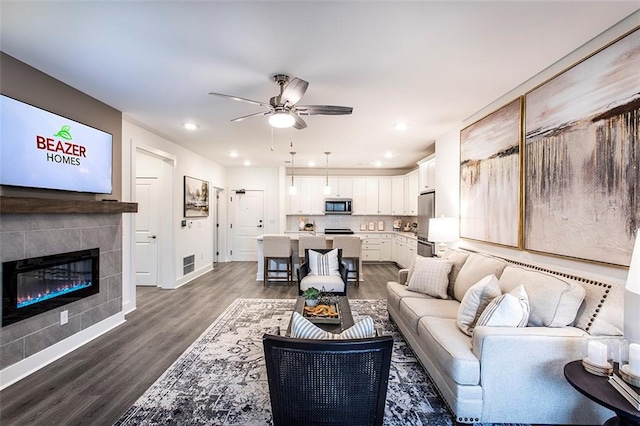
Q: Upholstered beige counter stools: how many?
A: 3